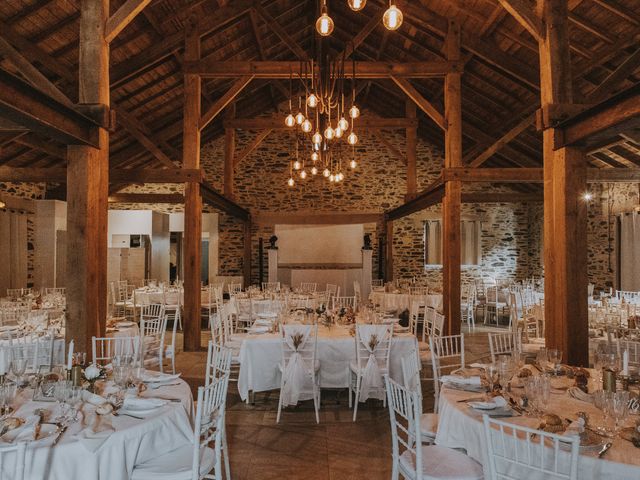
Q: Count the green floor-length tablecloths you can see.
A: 0